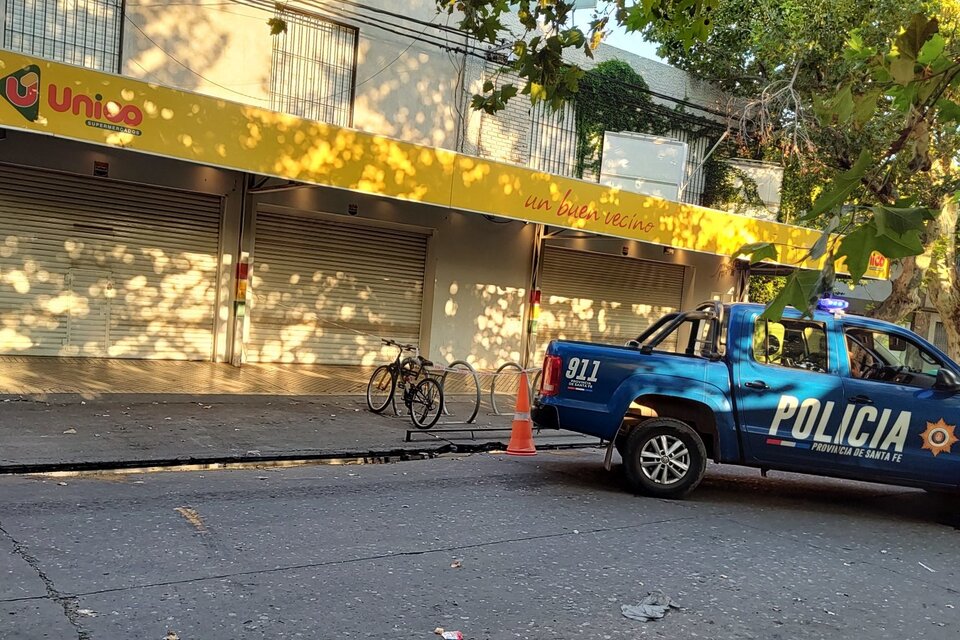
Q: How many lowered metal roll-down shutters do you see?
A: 3